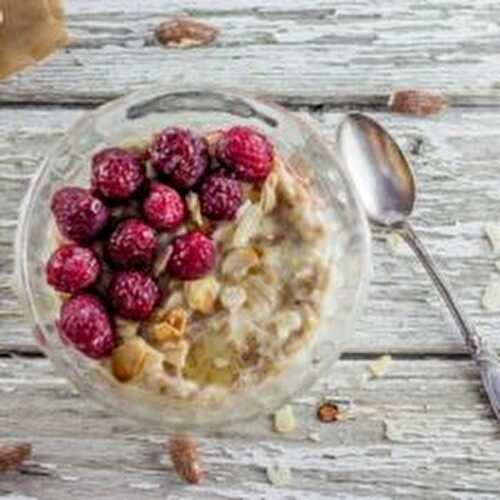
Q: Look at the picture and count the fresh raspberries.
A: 11